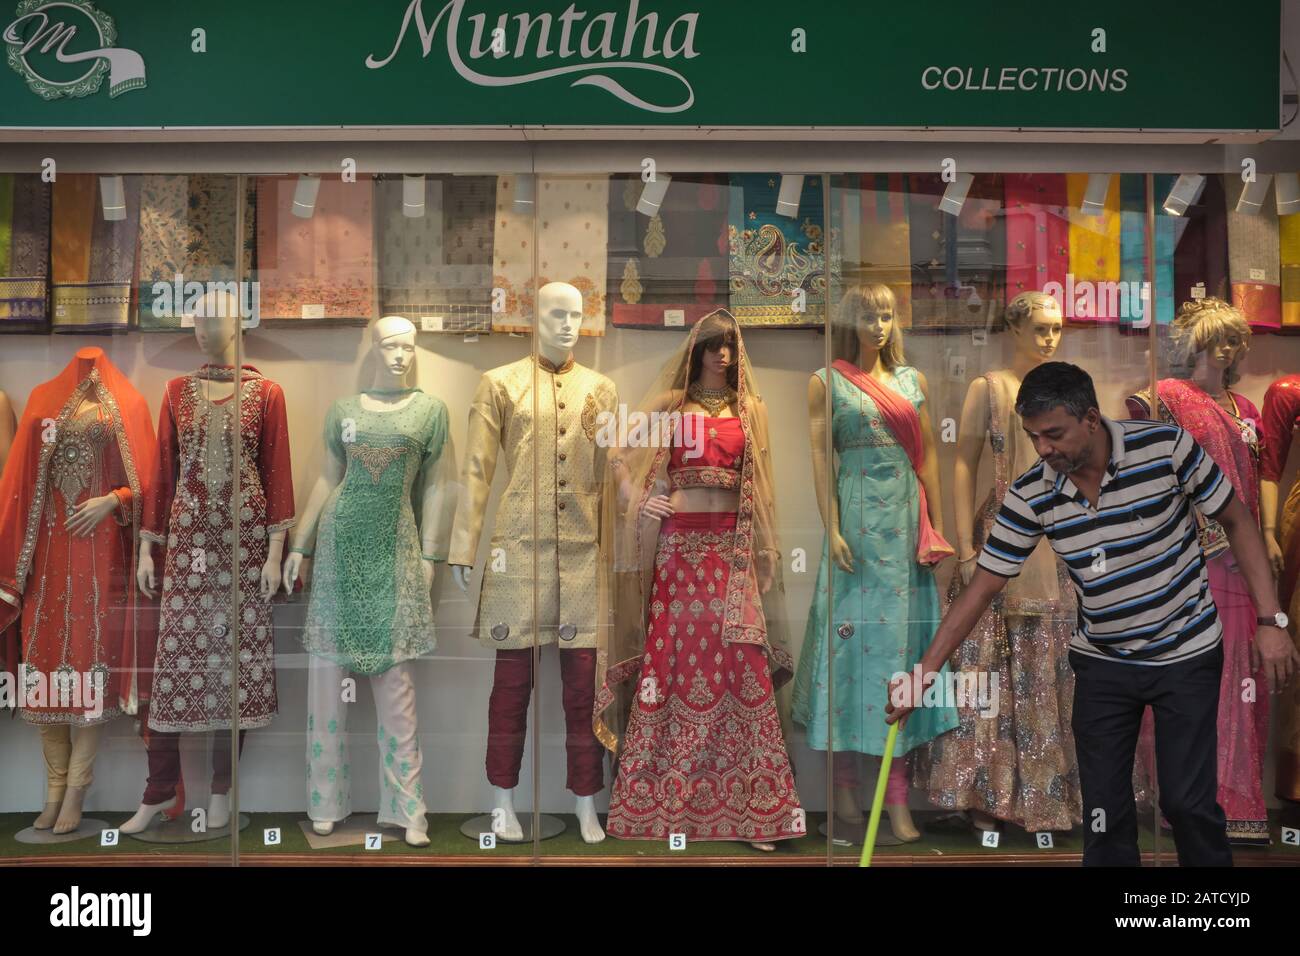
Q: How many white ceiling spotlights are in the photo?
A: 11